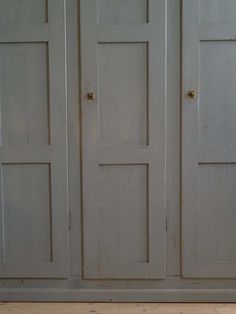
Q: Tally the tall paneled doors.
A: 3